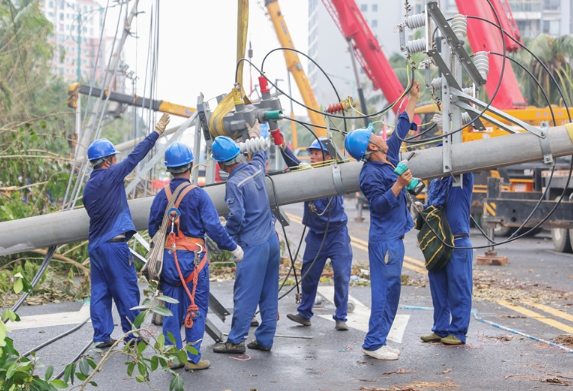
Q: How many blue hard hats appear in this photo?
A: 5